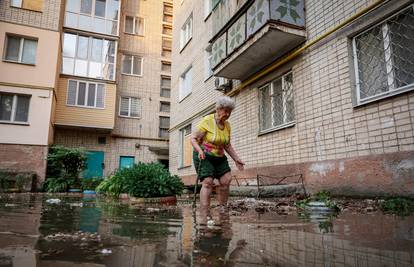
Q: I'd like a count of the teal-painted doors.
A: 2